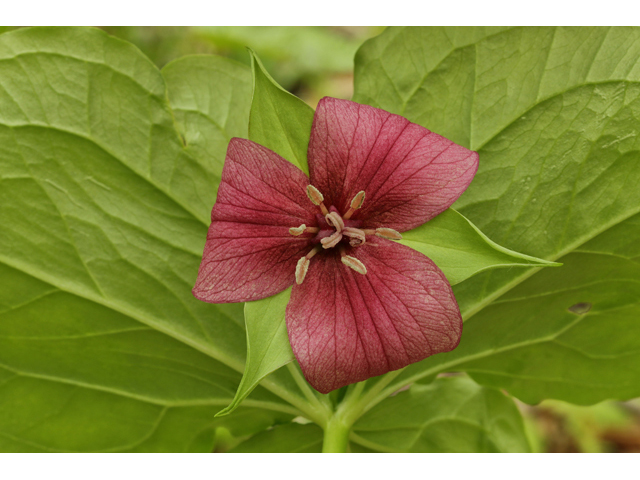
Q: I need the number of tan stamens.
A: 6